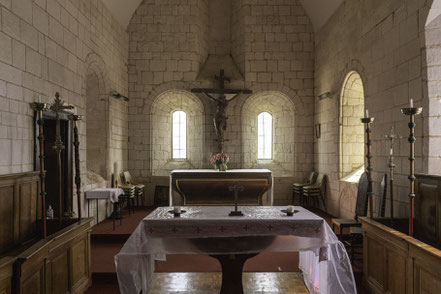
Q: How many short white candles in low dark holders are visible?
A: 2